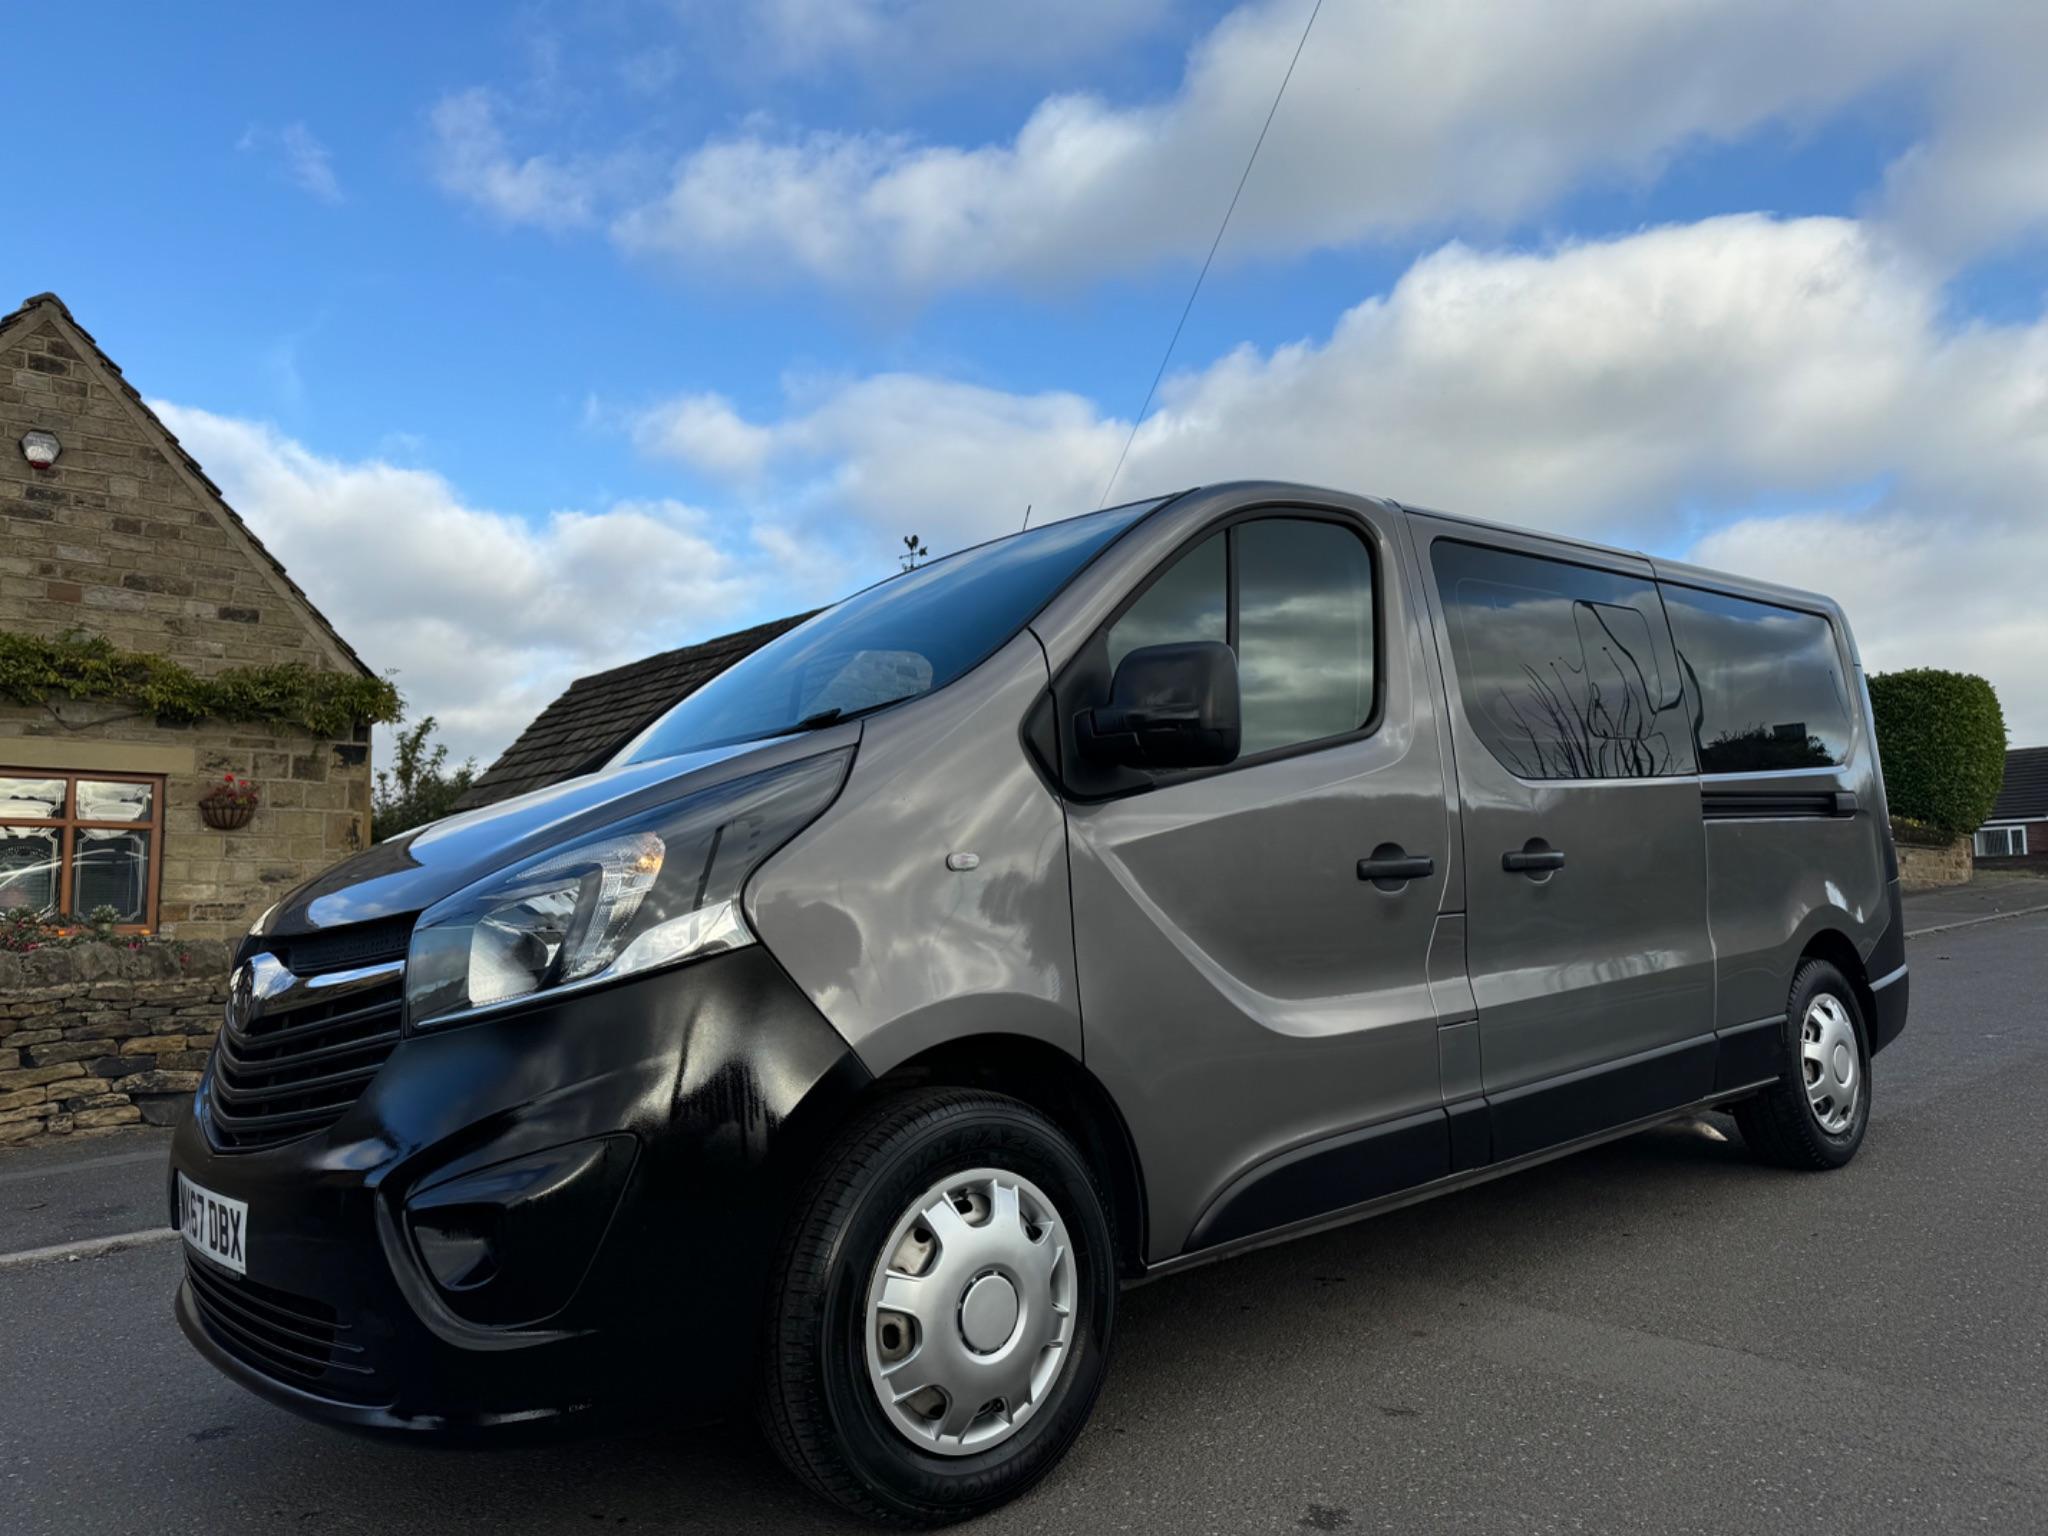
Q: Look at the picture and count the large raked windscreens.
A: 1